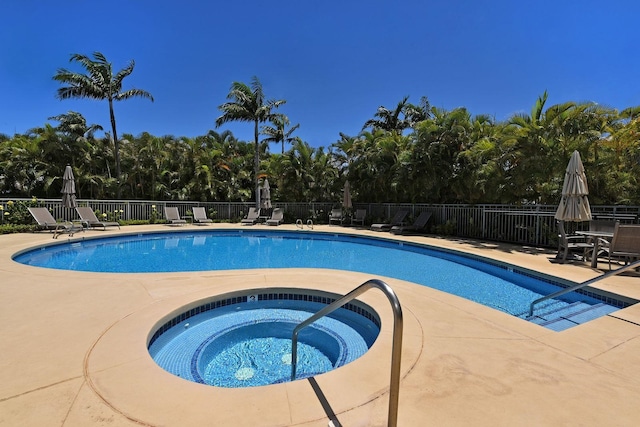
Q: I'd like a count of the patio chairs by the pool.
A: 13